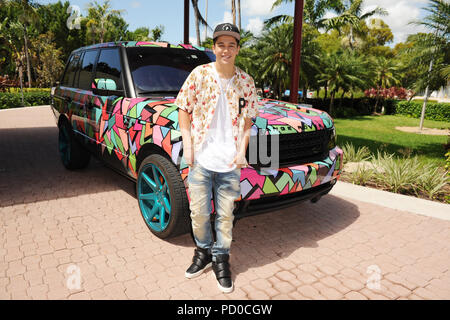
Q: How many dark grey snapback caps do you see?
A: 1